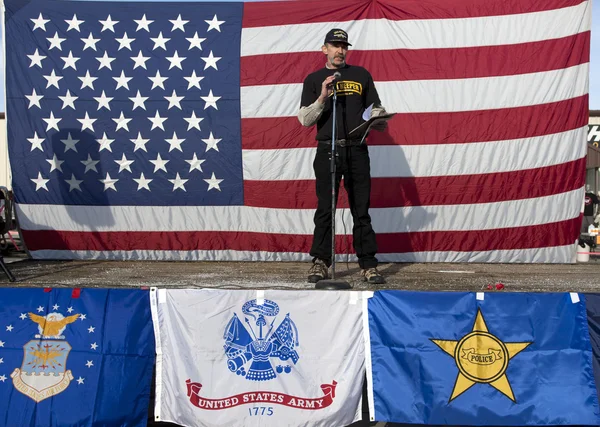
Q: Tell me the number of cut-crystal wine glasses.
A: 0